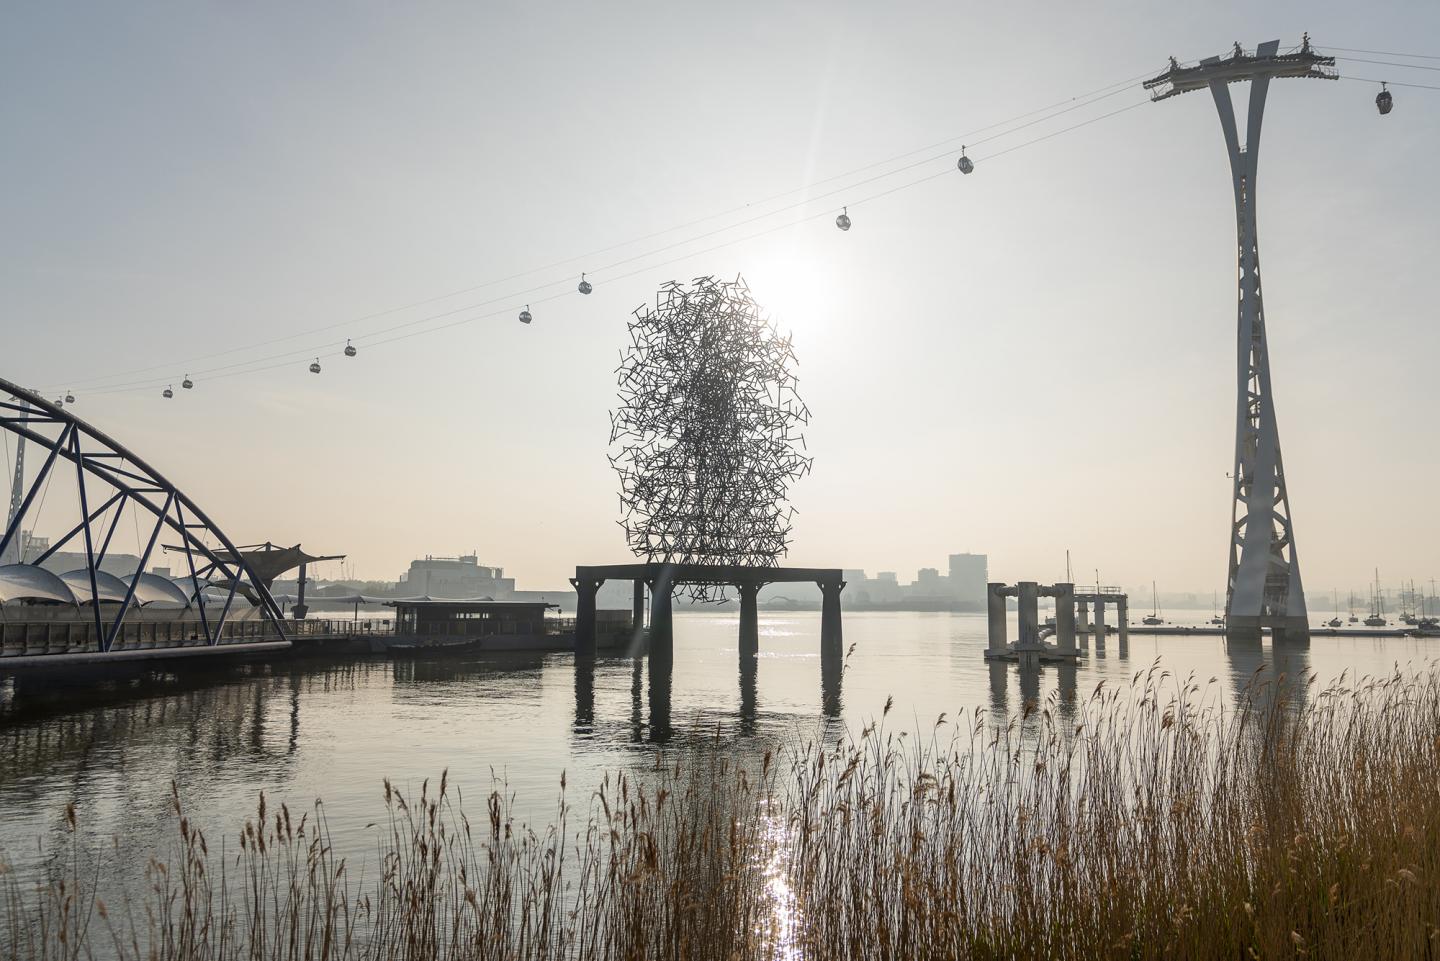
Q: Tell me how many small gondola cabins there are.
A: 11